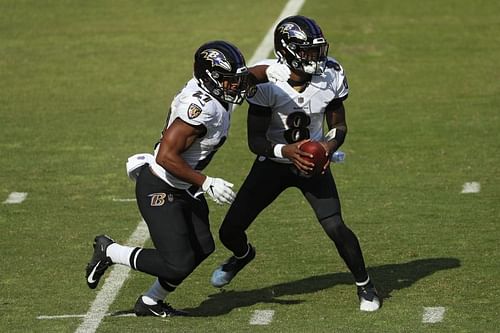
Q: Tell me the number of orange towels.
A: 0